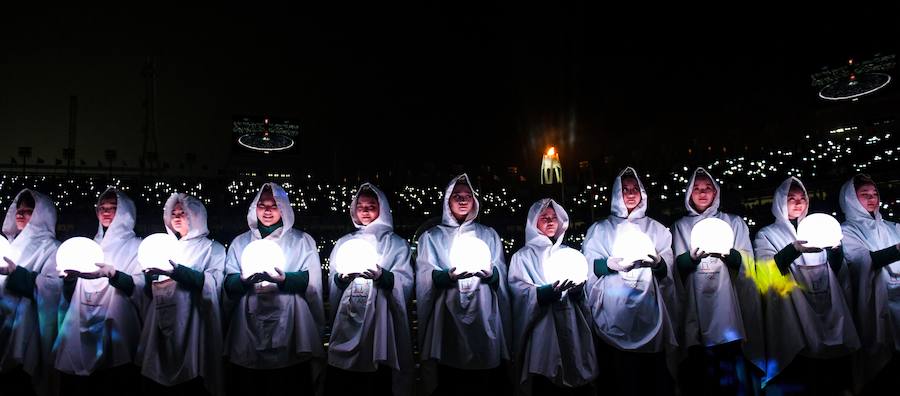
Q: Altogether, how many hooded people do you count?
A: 11